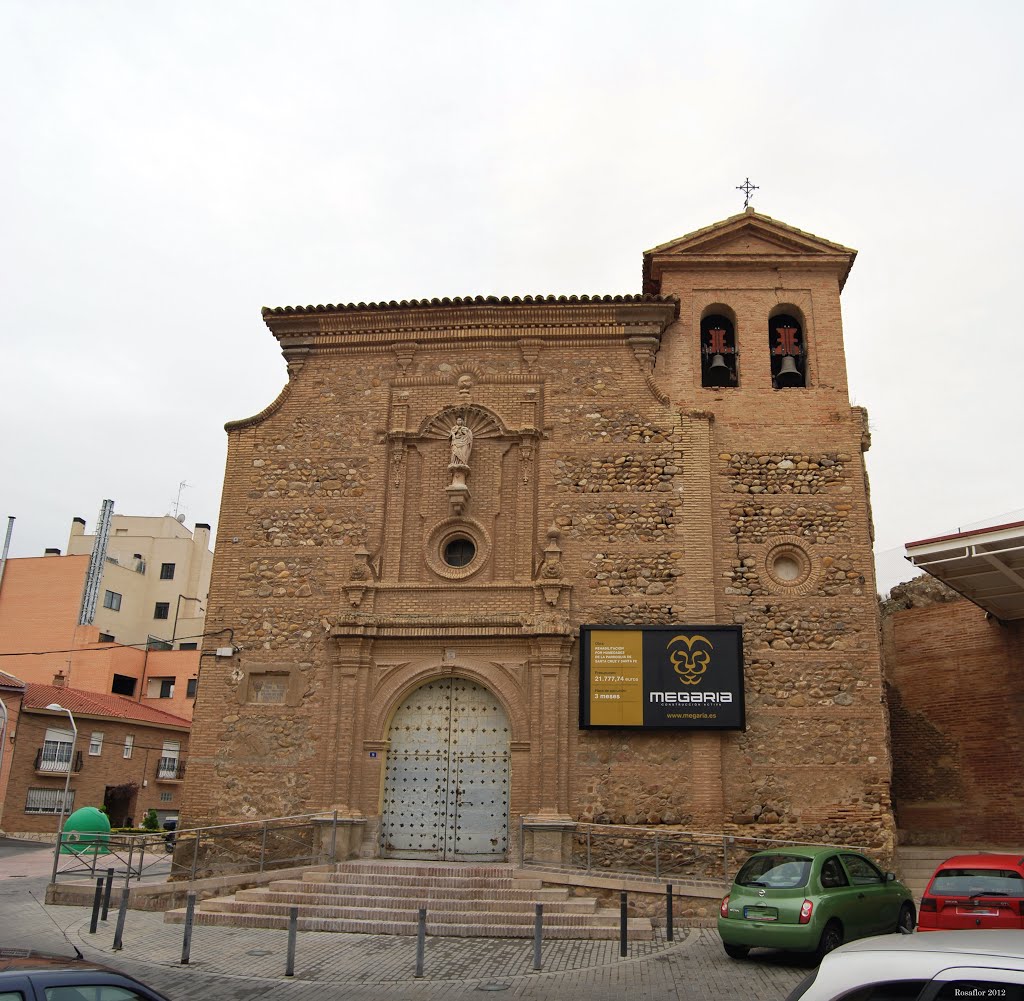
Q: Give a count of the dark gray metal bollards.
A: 9